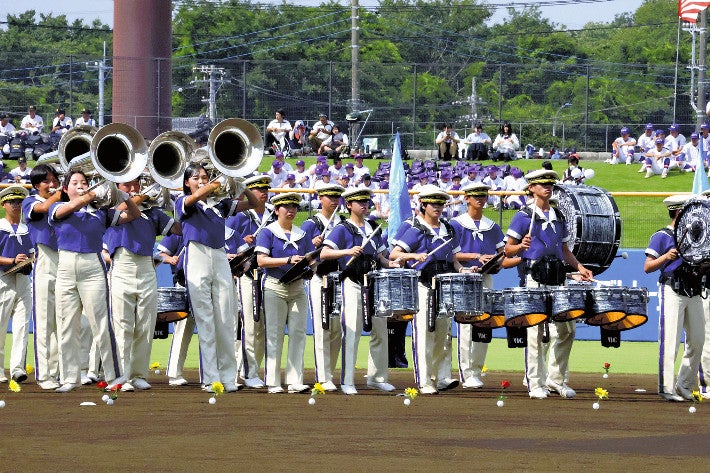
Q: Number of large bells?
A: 4